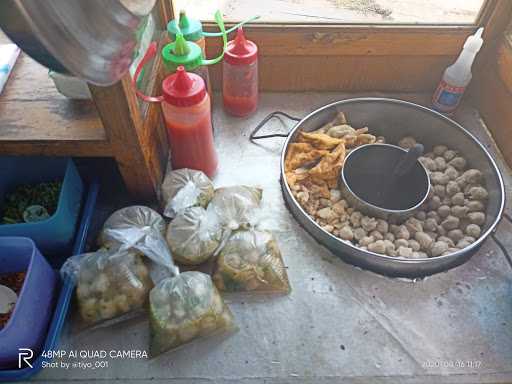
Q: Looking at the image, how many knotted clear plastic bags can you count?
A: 7